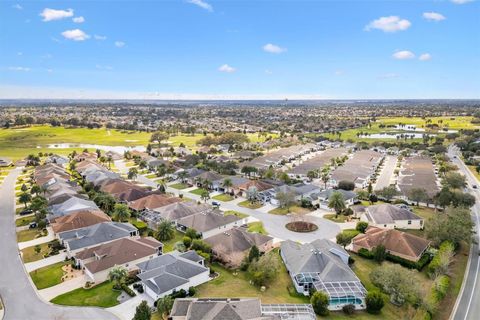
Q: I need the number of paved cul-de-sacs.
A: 1